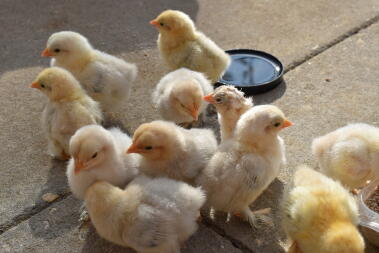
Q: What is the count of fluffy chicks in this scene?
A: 11